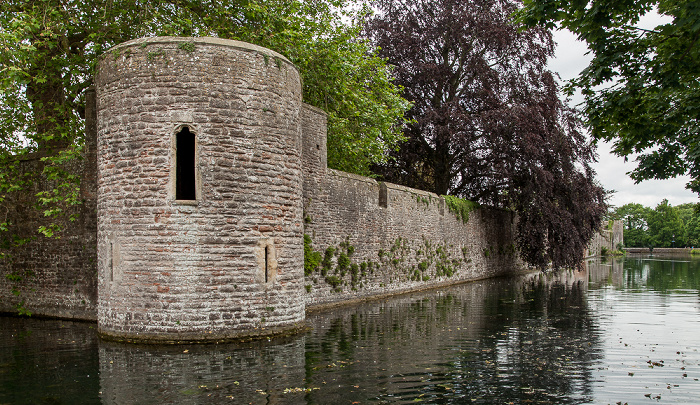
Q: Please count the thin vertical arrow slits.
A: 2